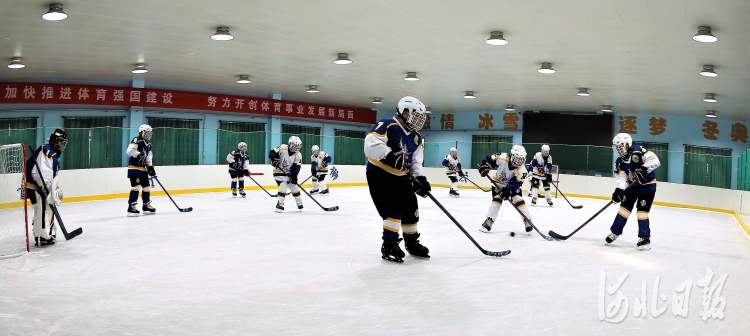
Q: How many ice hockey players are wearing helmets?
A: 10